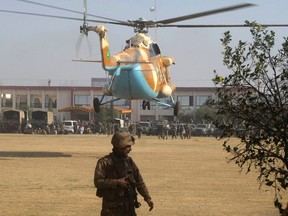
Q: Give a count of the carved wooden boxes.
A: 0